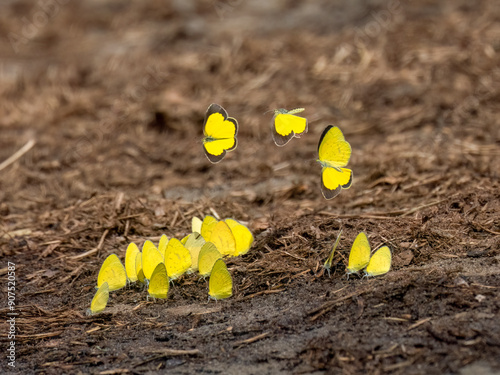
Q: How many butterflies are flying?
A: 3